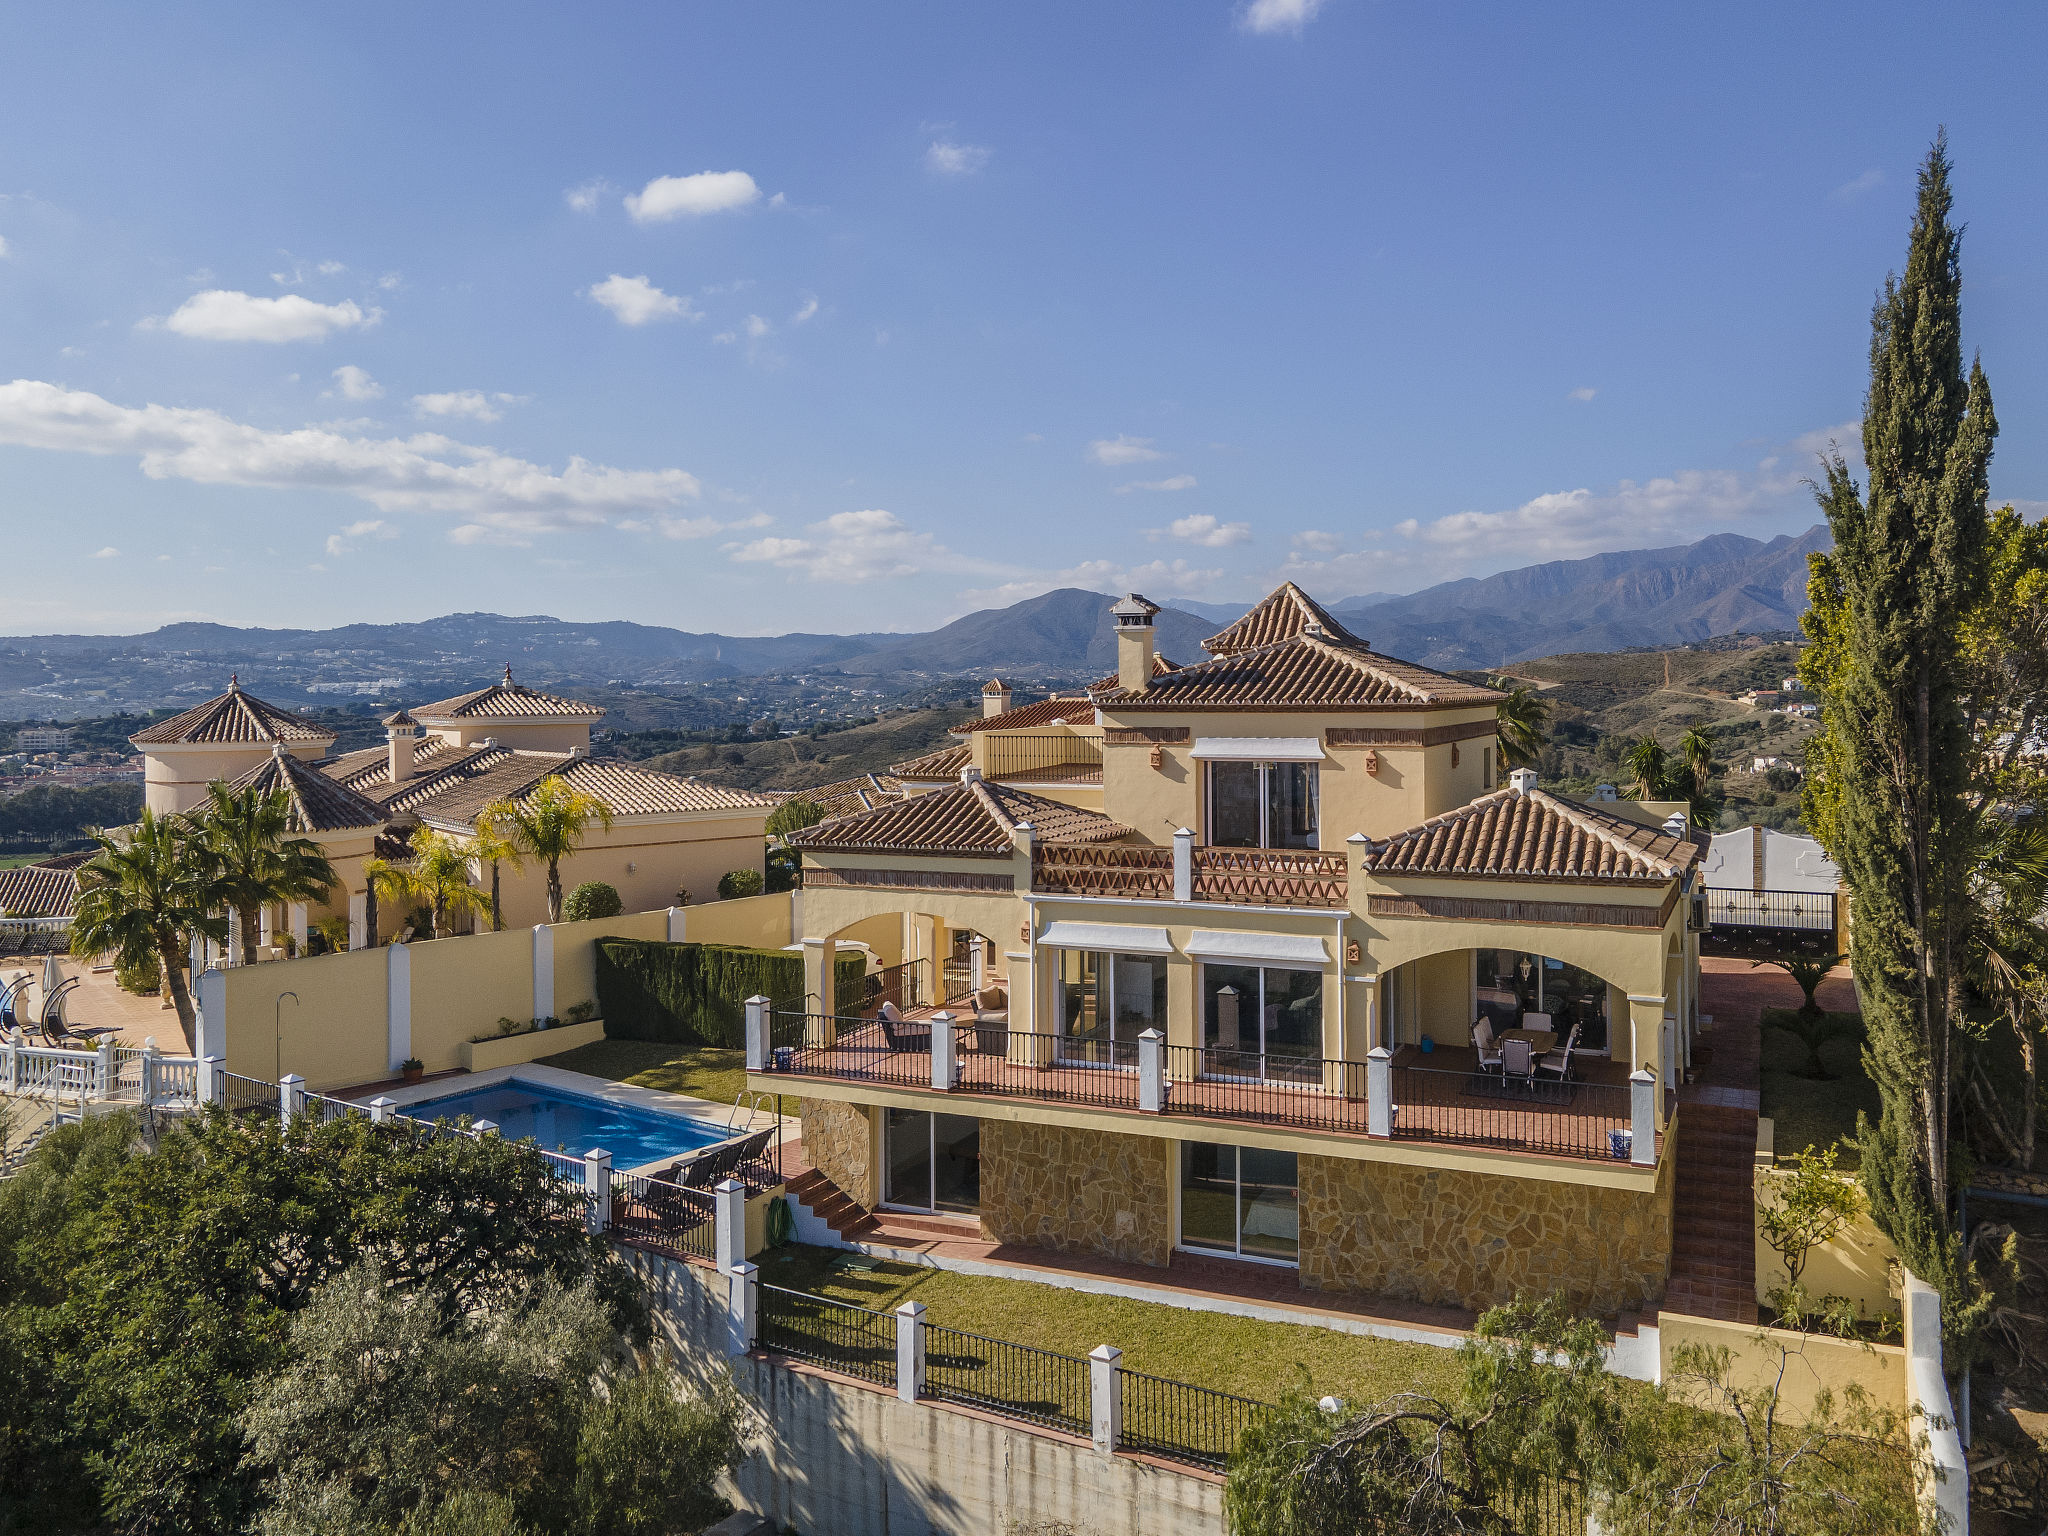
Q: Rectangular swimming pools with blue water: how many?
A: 1